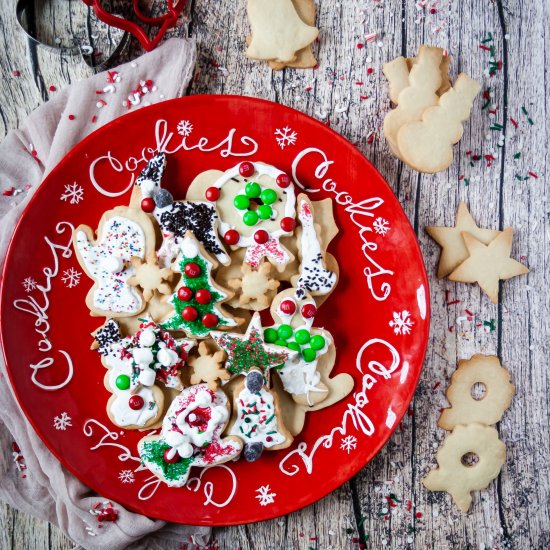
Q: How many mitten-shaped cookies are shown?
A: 2